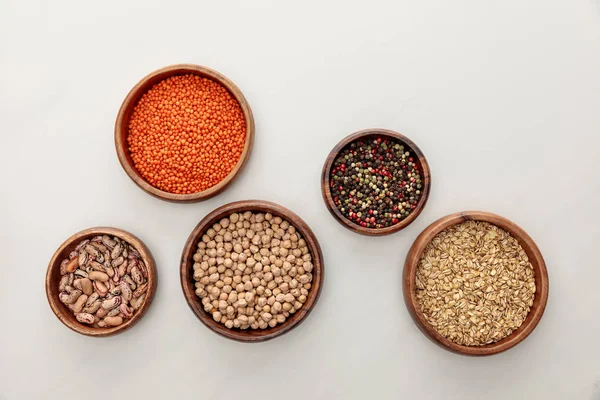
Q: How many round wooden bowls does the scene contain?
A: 5